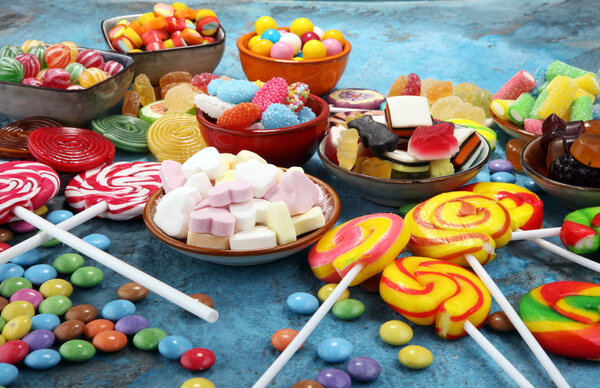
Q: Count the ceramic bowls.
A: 8